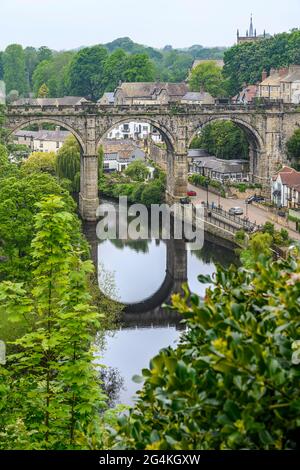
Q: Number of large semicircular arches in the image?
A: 3